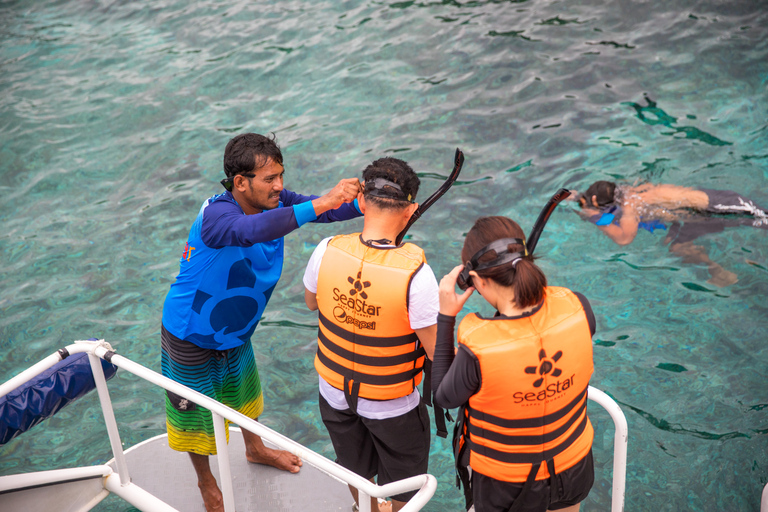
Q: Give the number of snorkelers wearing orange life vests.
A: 2